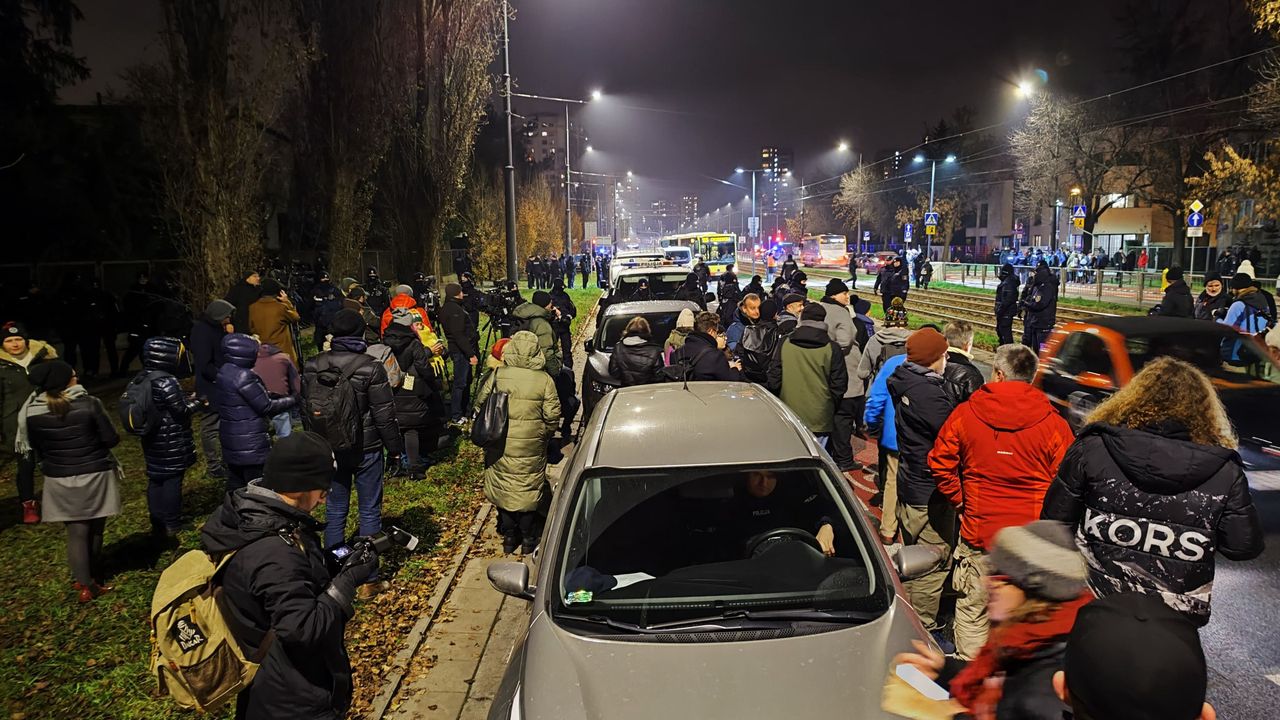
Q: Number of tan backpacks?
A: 1